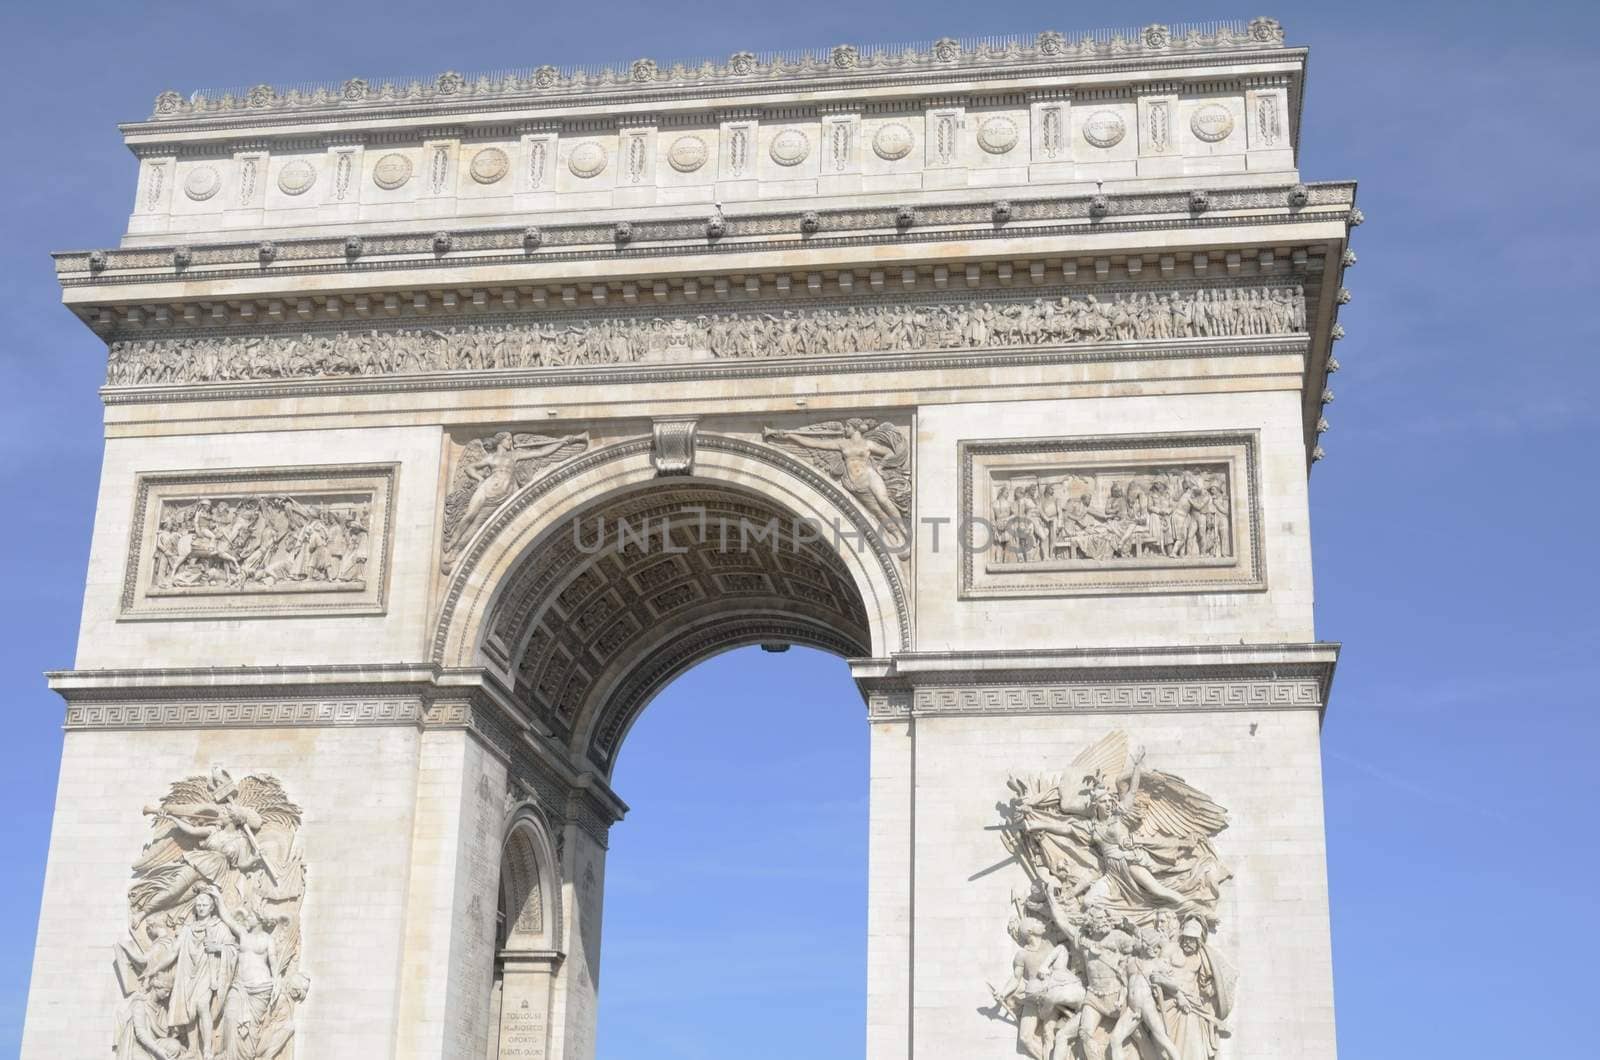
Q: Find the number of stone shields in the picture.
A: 11